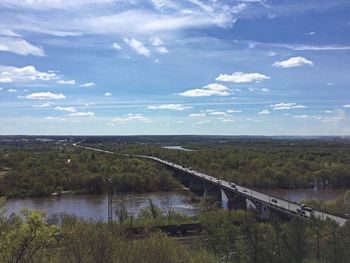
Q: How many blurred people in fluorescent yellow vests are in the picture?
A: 0